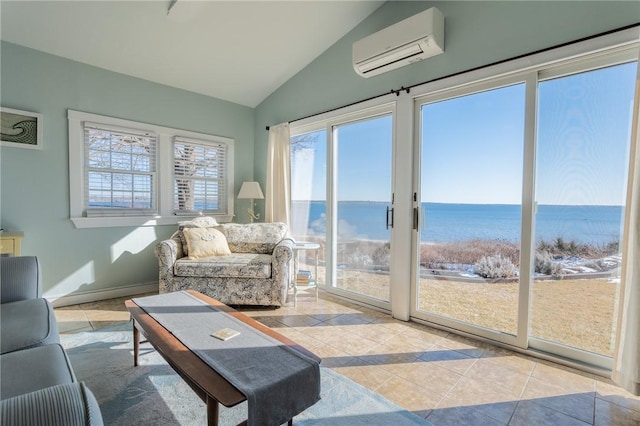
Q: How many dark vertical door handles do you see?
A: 2